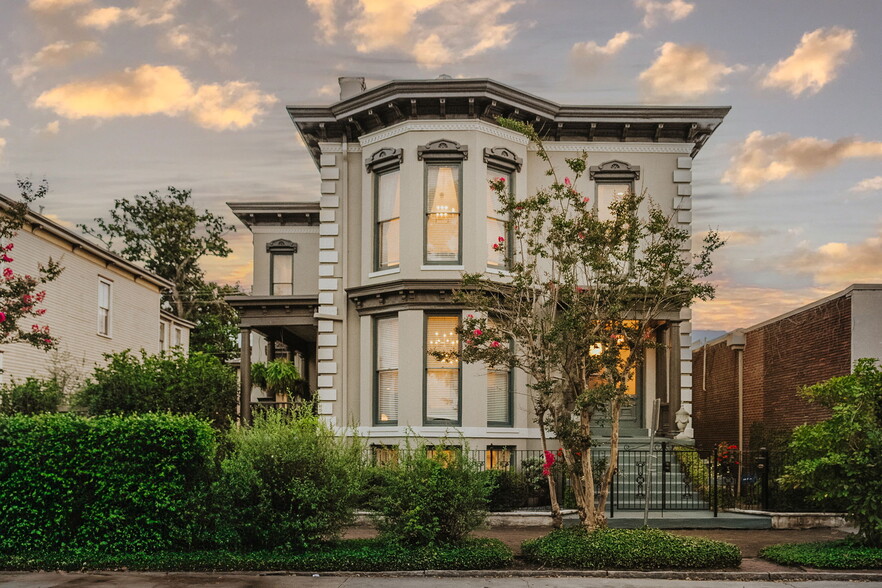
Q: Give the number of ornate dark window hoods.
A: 5